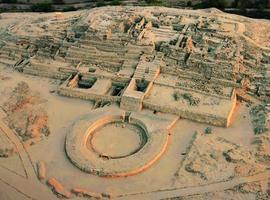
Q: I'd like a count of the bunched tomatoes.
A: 0